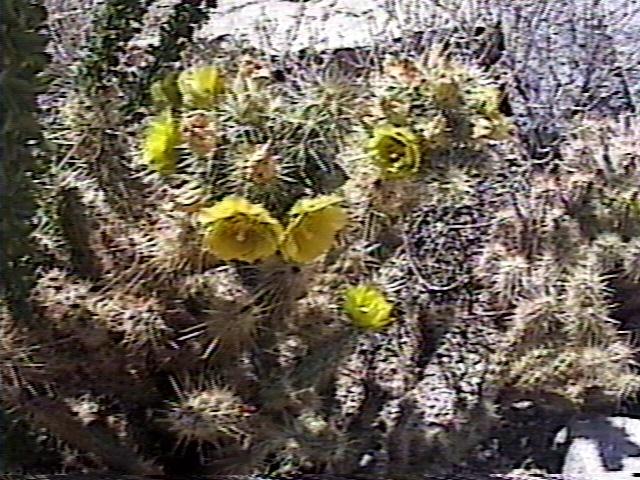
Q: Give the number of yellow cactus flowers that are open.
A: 6